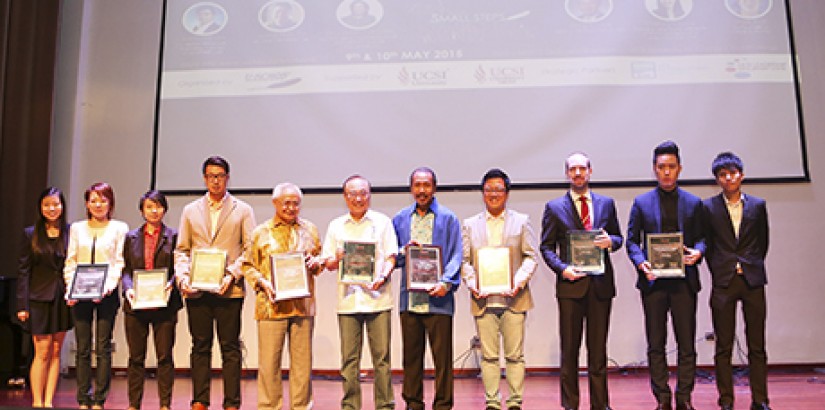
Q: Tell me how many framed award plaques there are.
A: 9